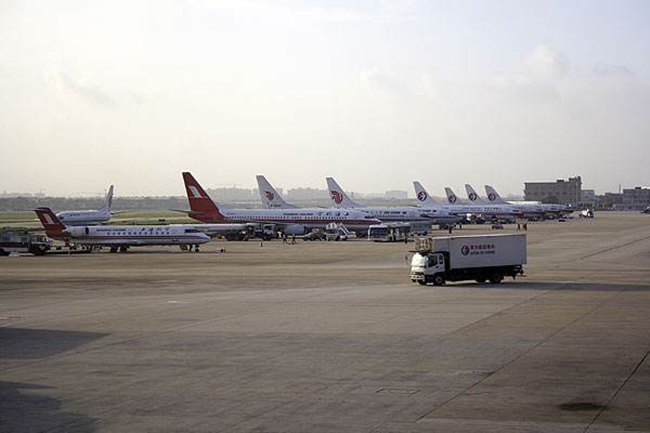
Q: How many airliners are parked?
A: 9